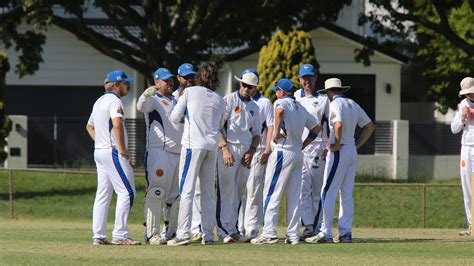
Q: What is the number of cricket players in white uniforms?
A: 10